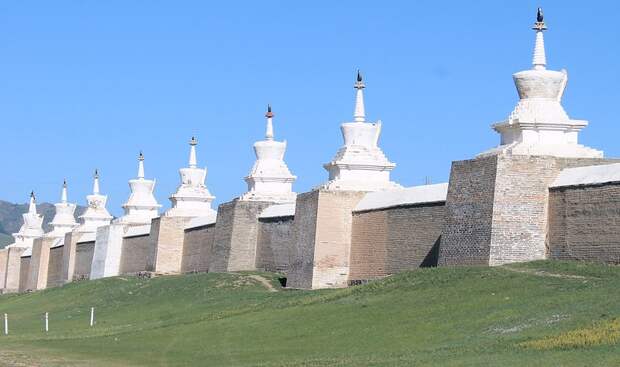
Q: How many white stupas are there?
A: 8